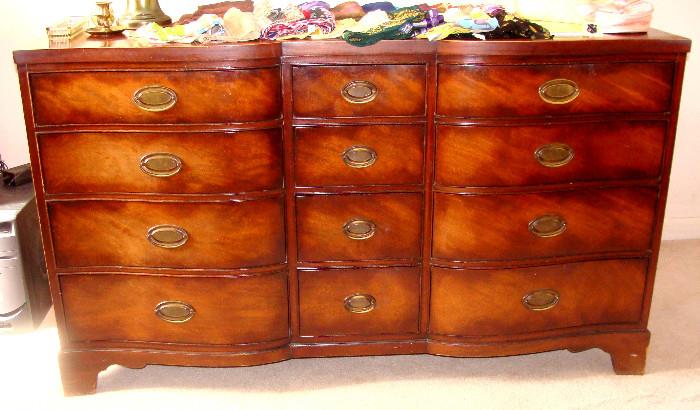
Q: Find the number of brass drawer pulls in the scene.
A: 12